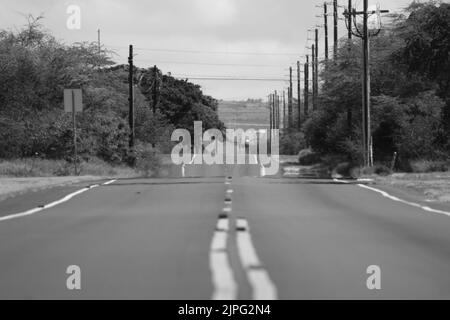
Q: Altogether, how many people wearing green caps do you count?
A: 0